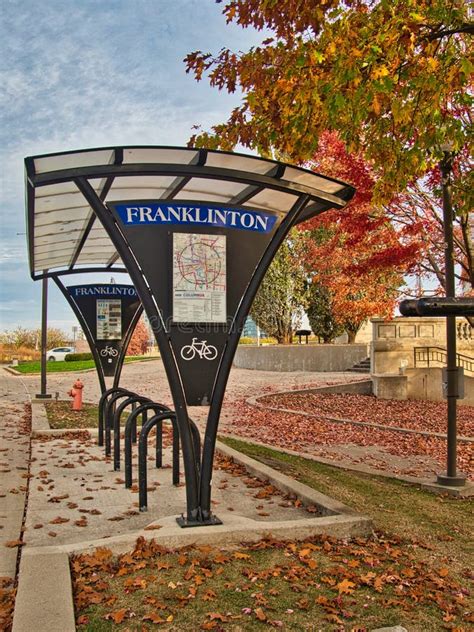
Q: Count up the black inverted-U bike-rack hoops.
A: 5